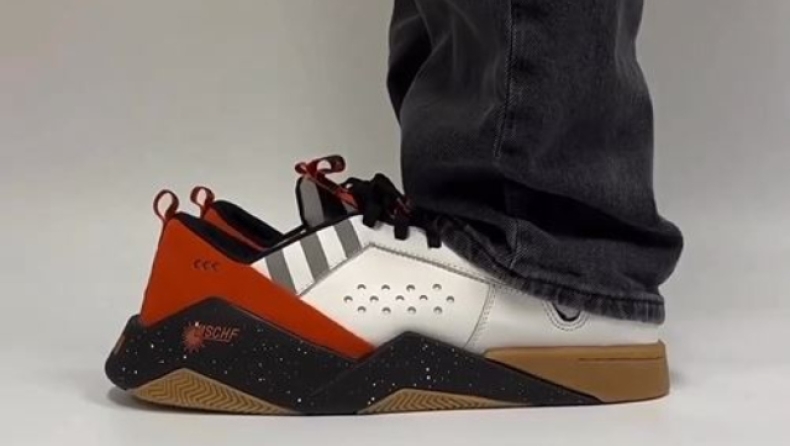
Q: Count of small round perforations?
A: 13